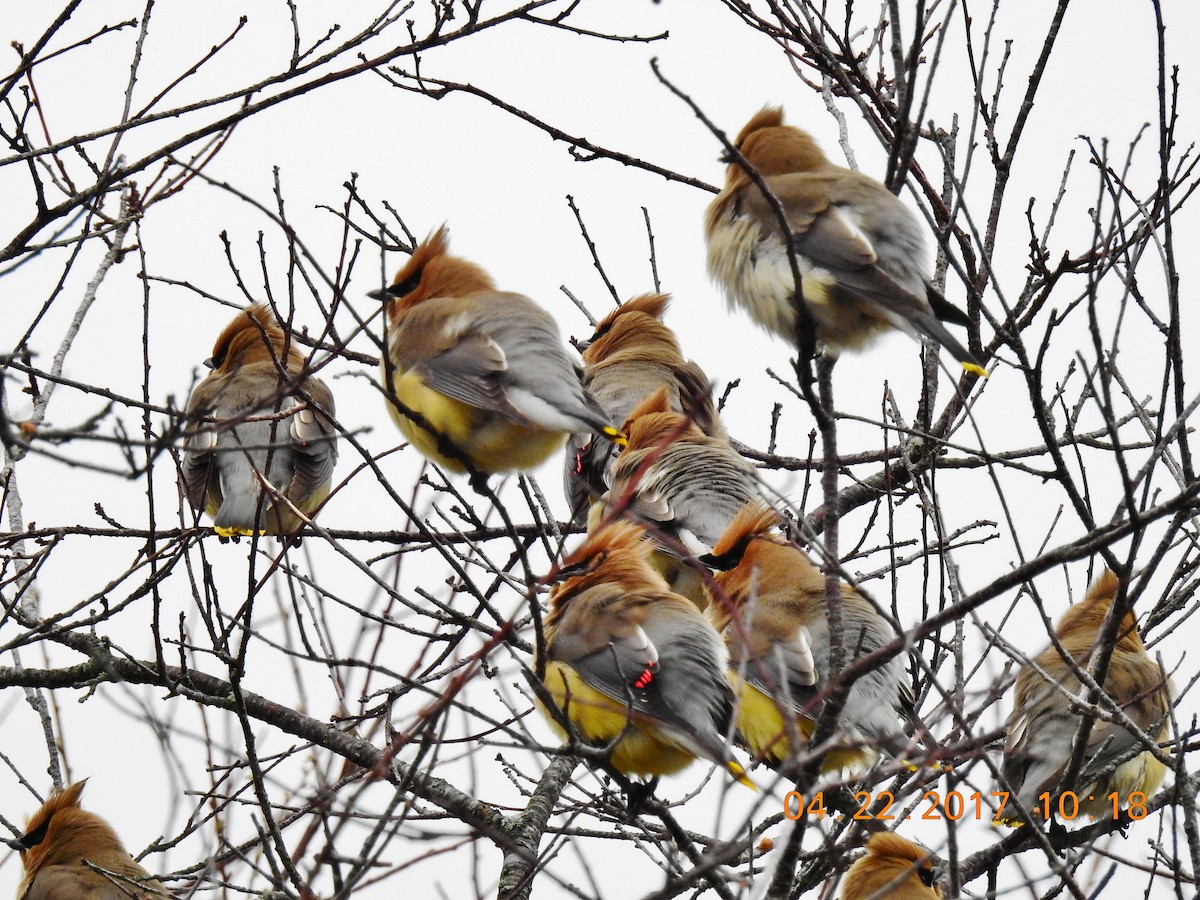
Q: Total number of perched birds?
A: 10